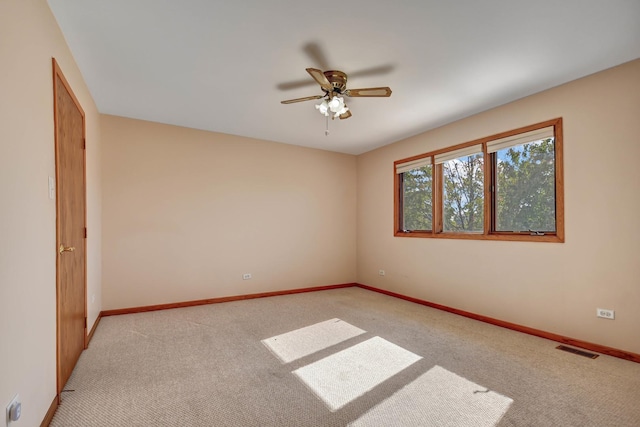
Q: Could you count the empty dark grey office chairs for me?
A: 0